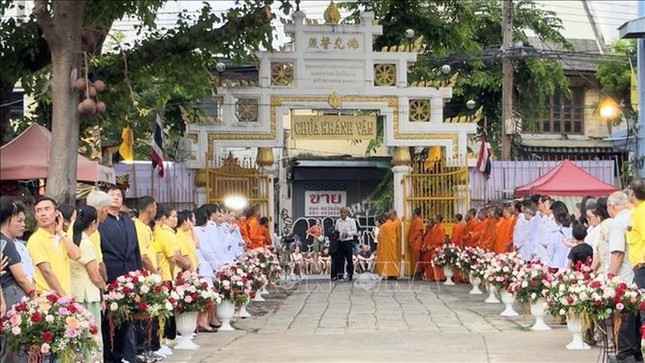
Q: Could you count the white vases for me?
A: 11